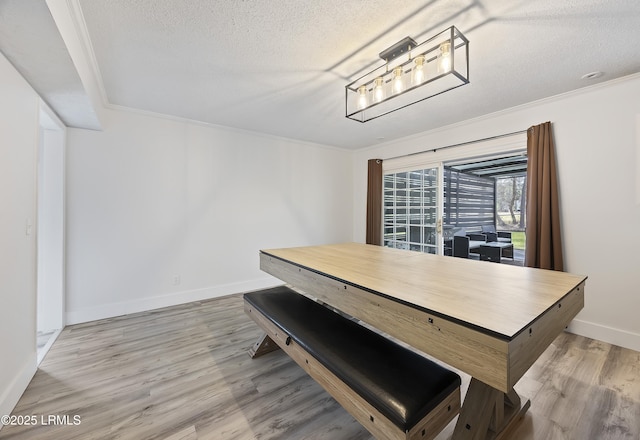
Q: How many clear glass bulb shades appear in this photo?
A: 5